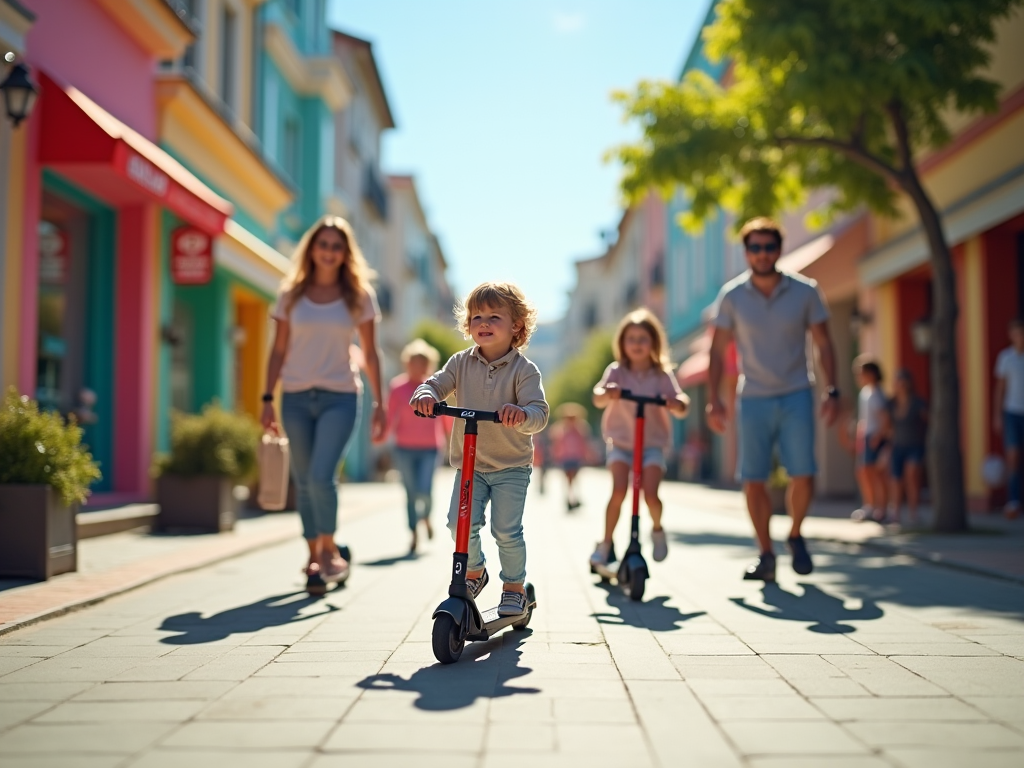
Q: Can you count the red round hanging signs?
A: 1